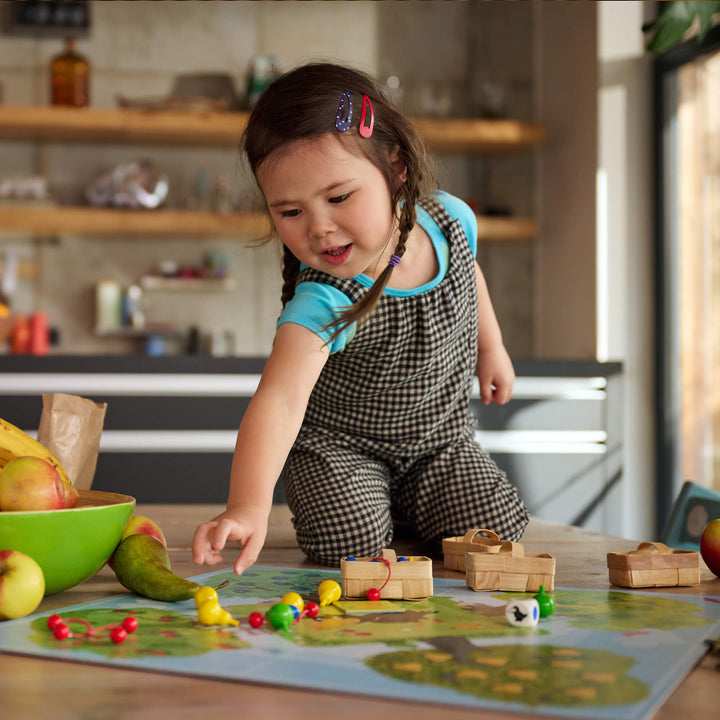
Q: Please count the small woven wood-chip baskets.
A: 4